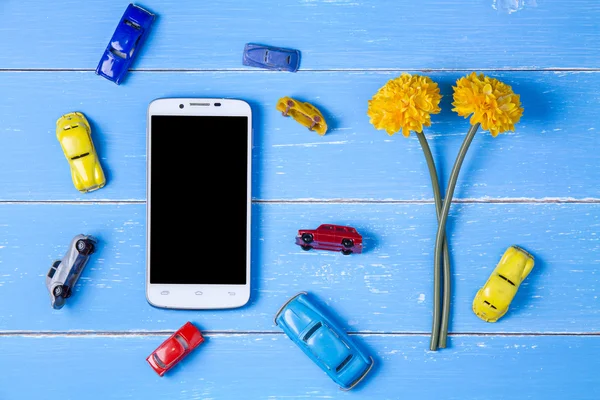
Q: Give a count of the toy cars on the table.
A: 9